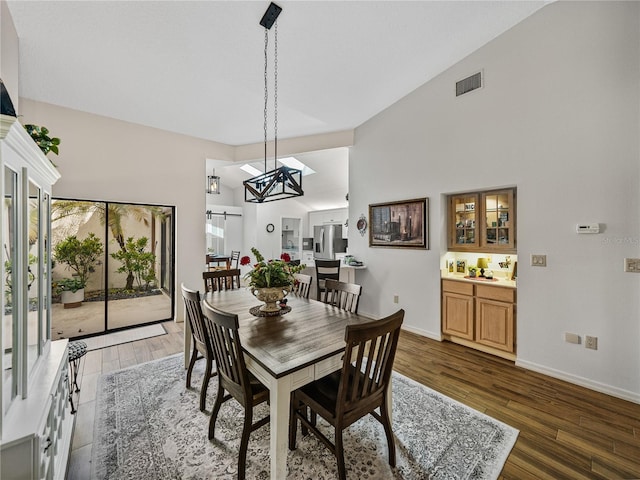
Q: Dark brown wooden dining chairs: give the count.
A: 6